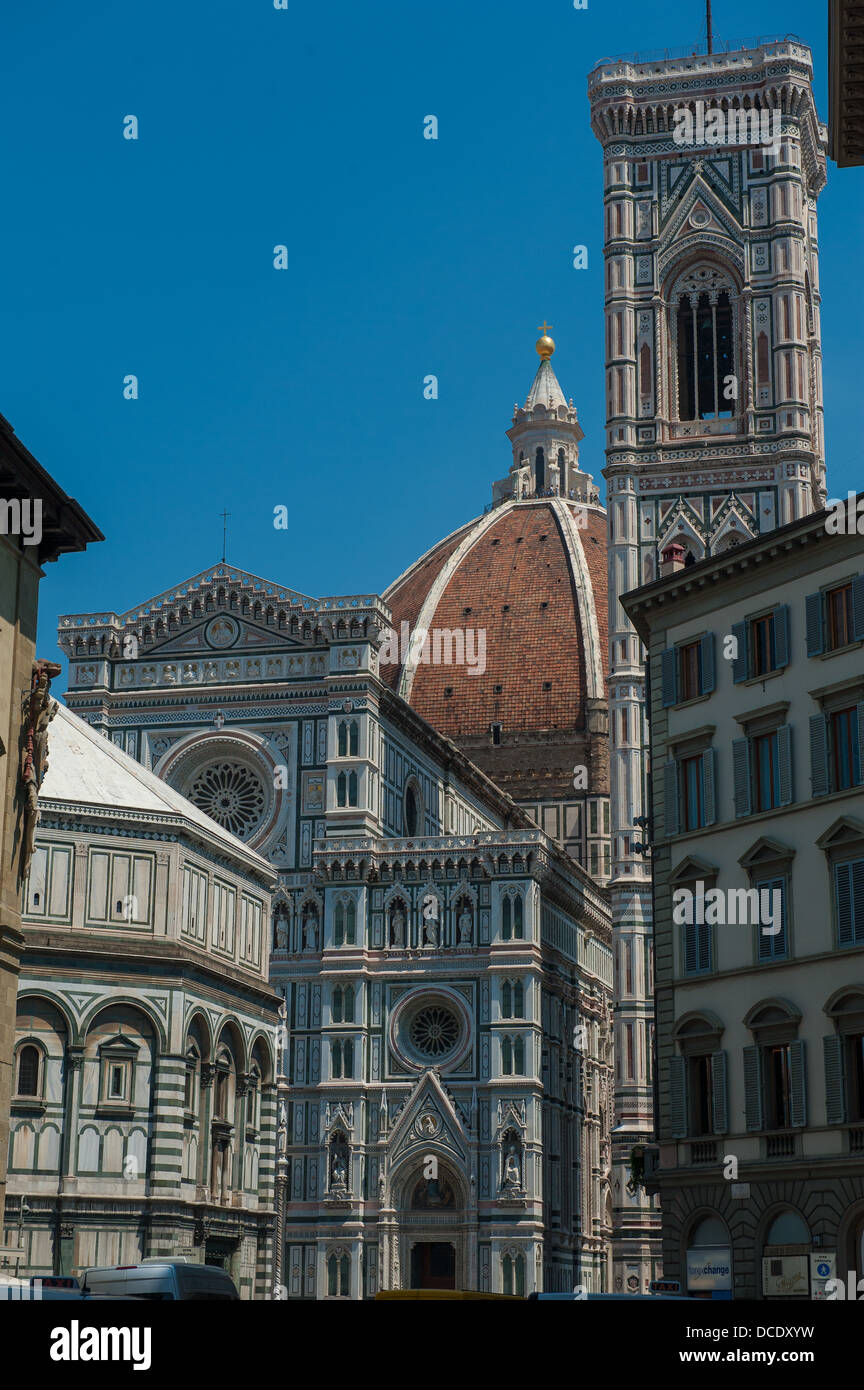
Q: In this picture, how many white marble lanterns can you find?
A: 1